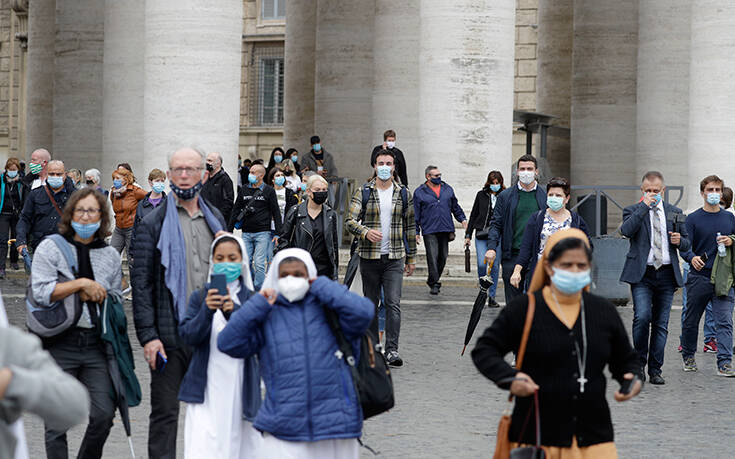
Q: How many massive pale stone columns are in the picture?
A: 12